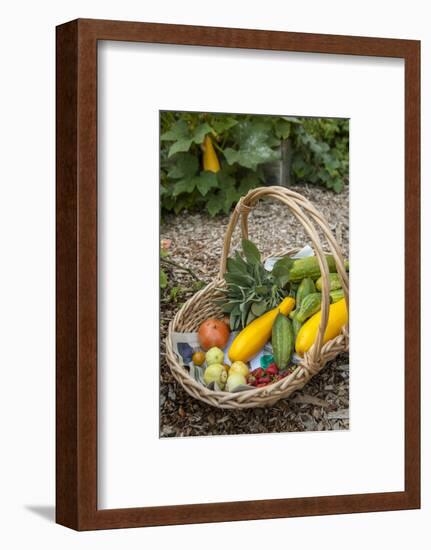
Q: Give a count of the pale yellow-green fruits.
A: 4